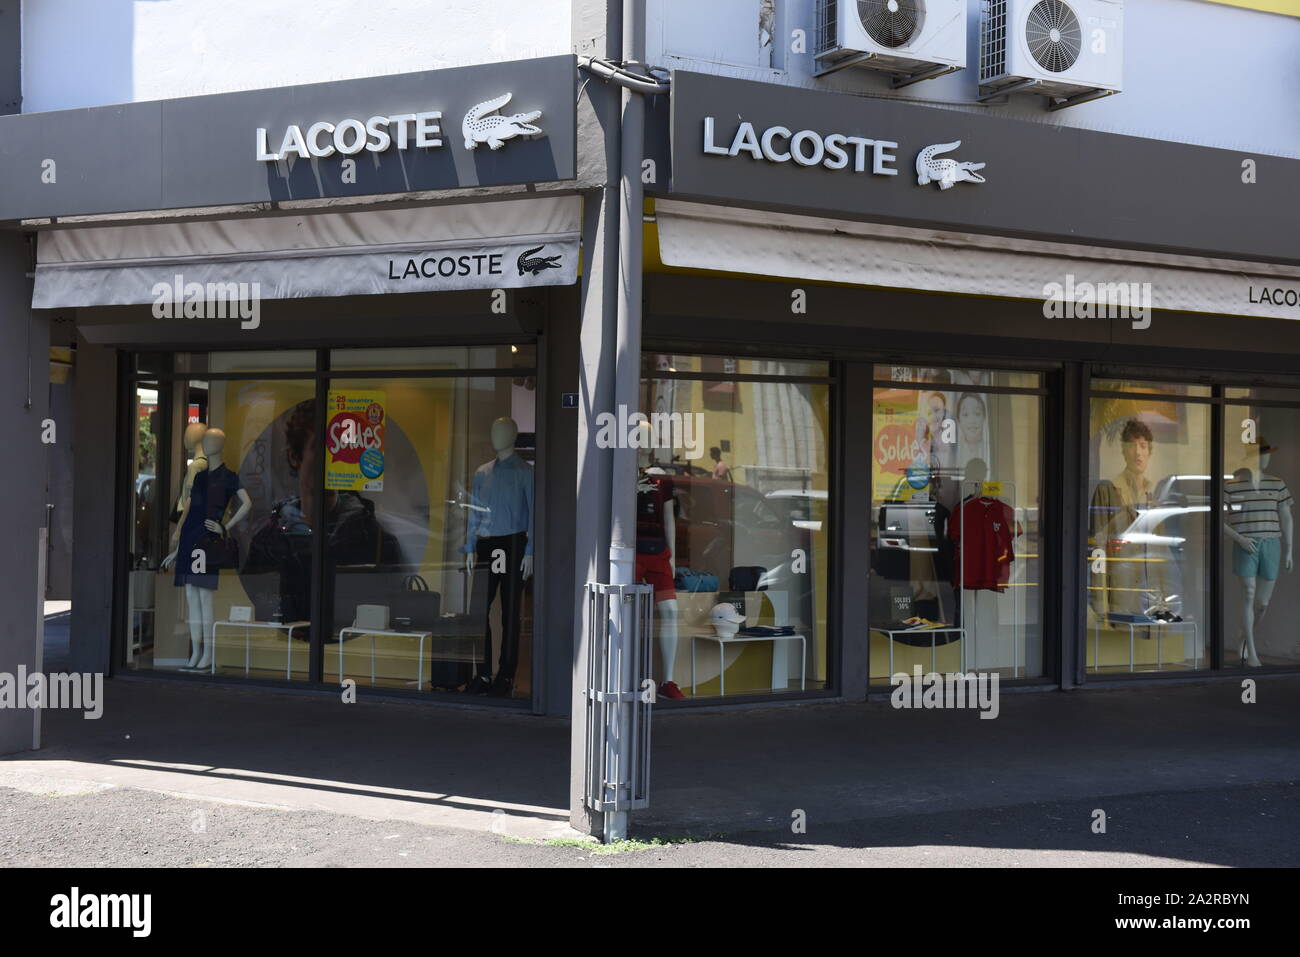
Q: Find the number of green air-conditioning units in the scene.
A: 0